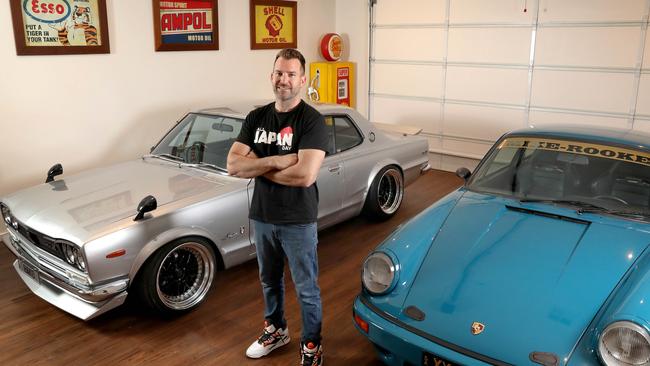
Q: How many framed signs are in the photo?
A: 3